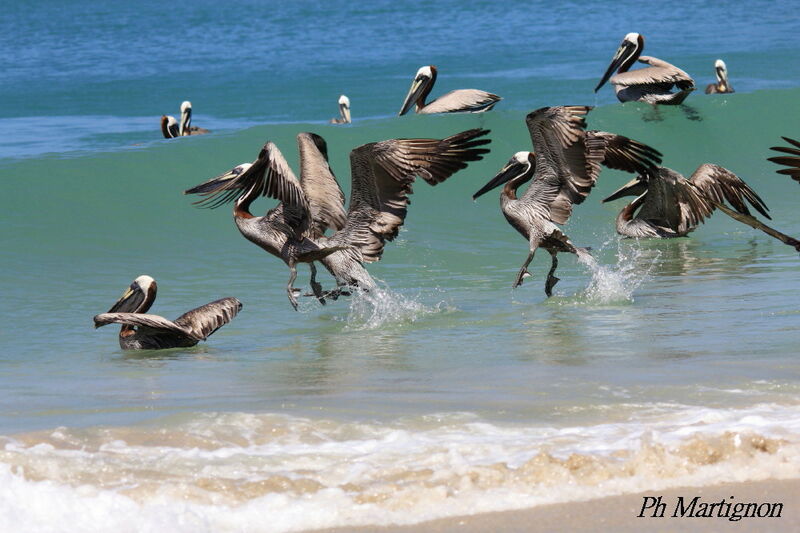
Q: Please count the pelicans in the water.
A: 8